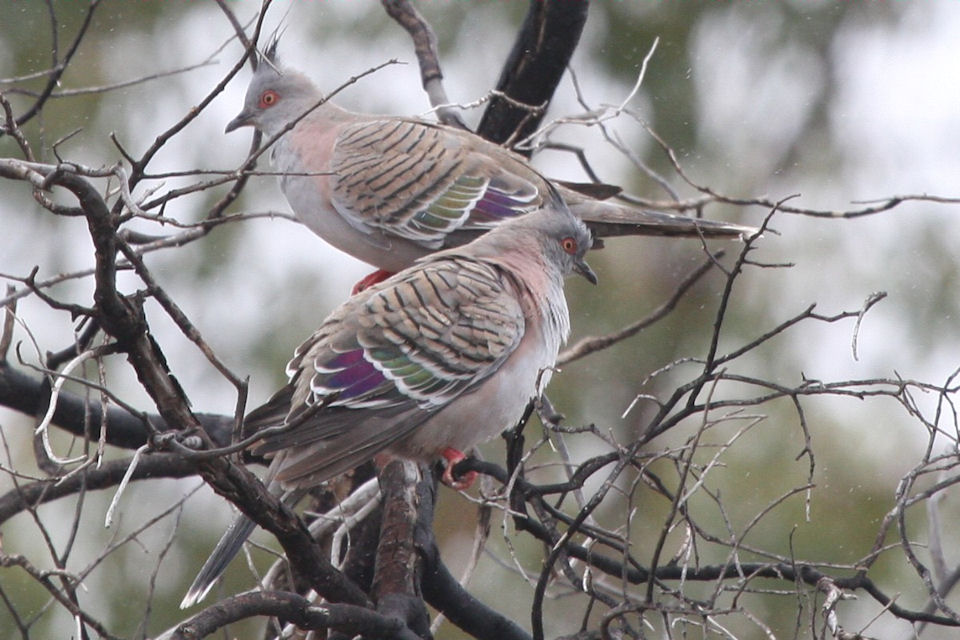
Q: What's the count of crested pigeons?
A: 2